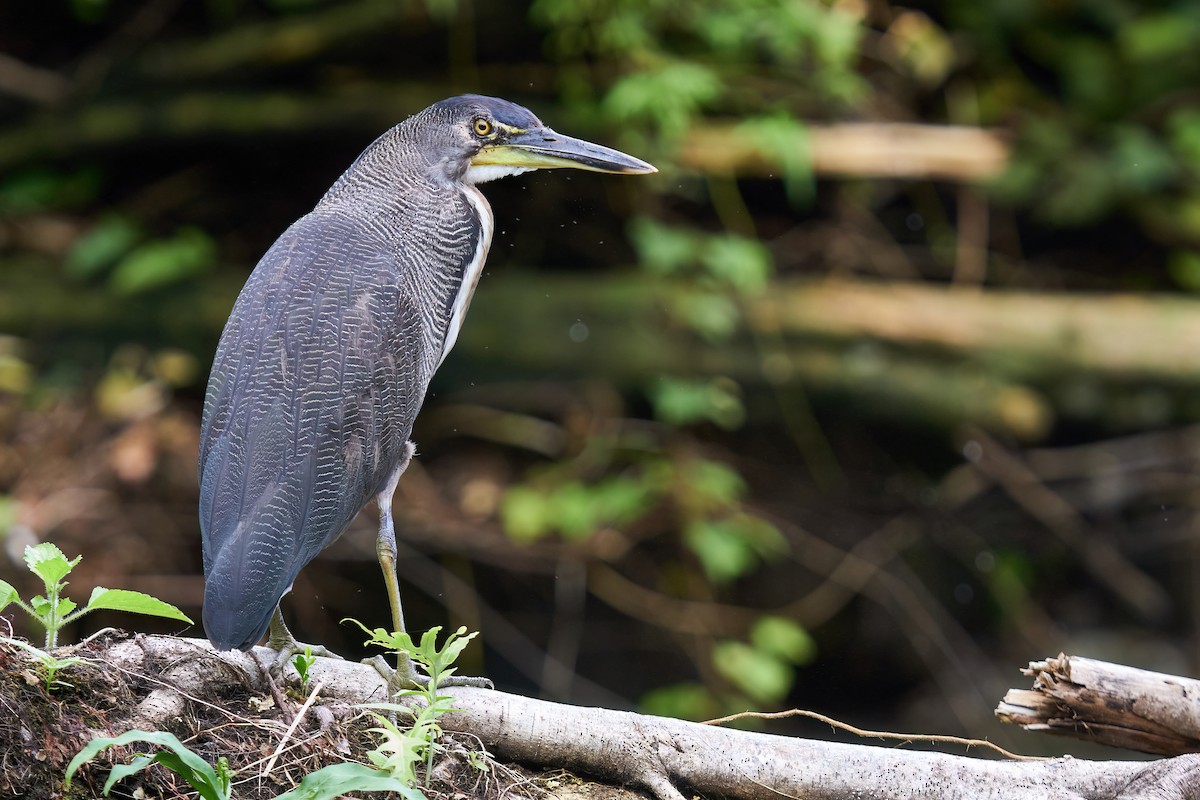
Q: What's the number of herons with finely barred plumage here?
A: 1